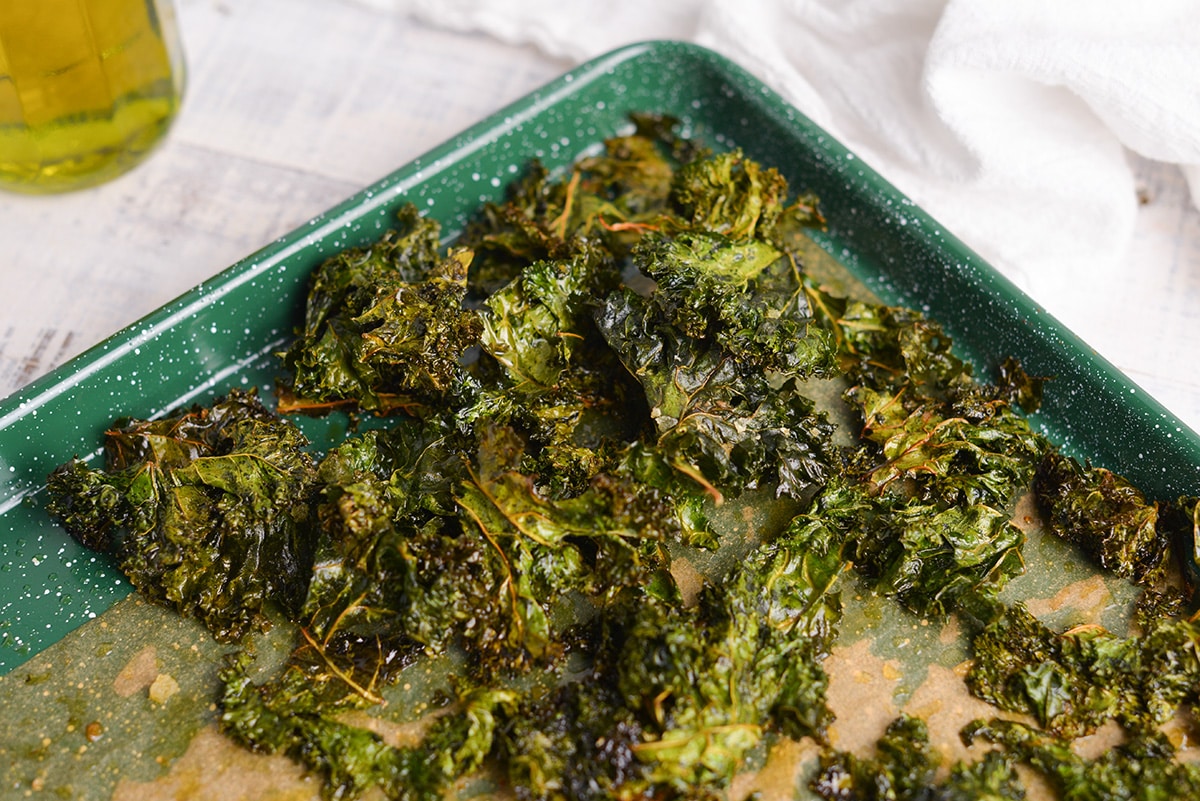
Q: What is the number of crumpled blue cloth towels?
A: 0